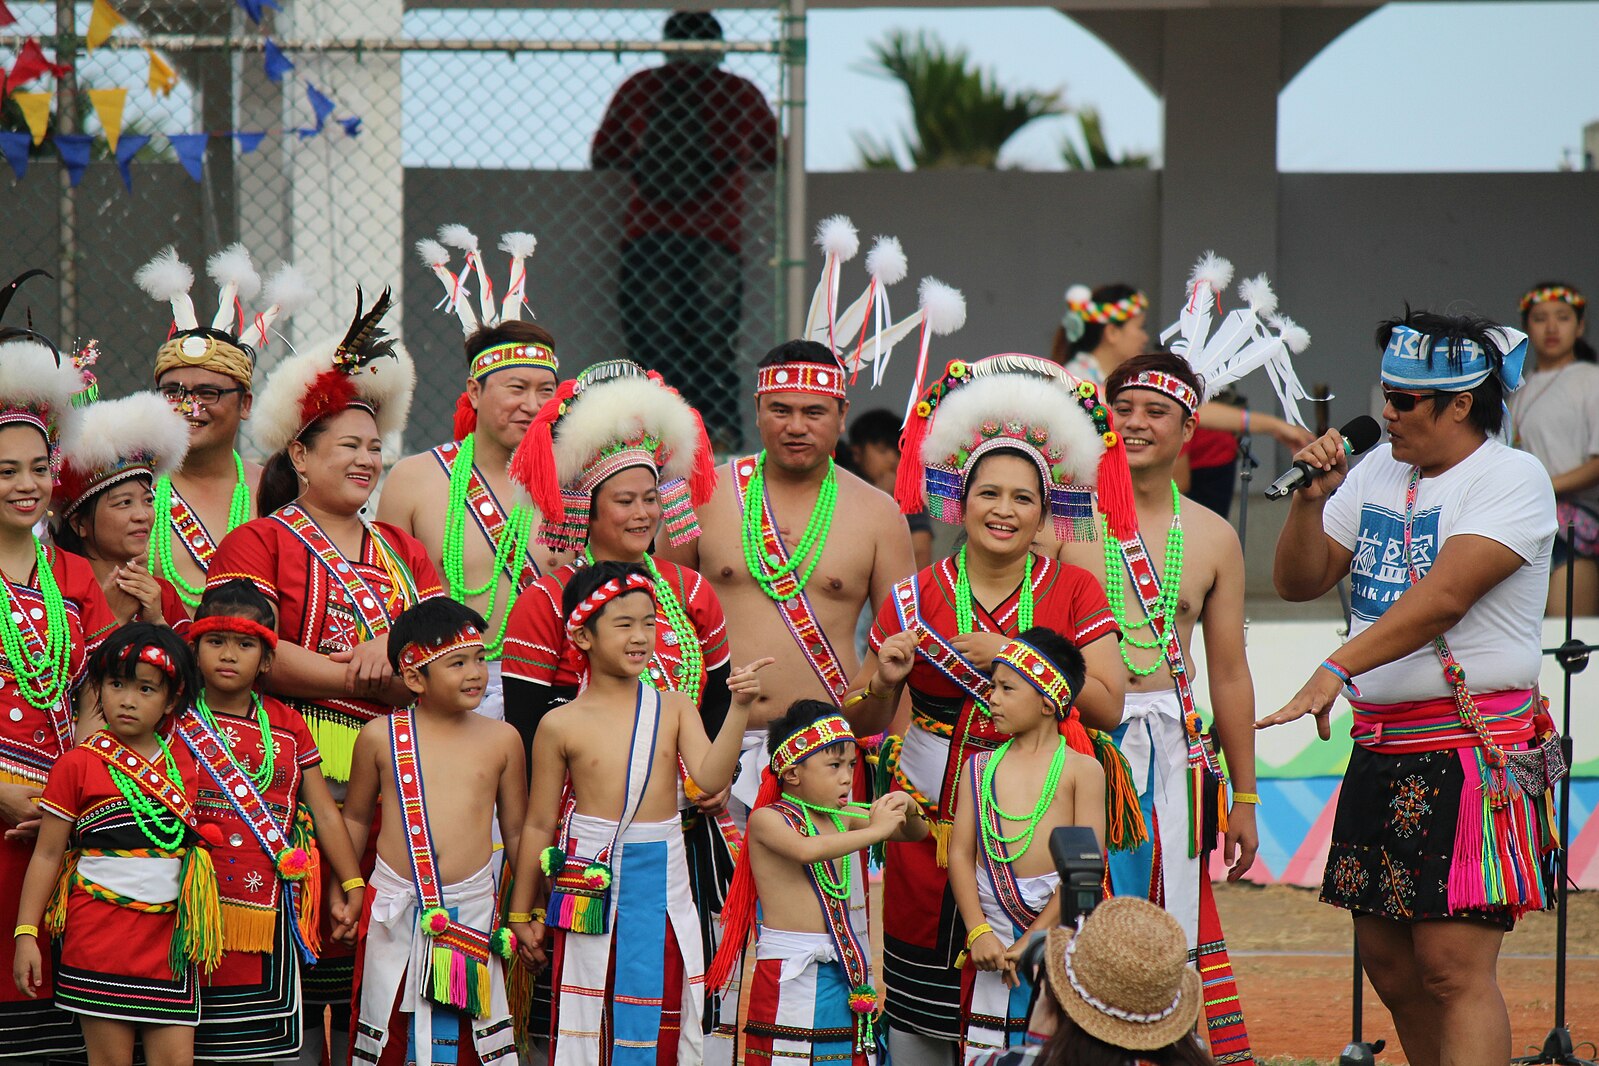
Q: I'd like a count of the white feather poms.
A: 12